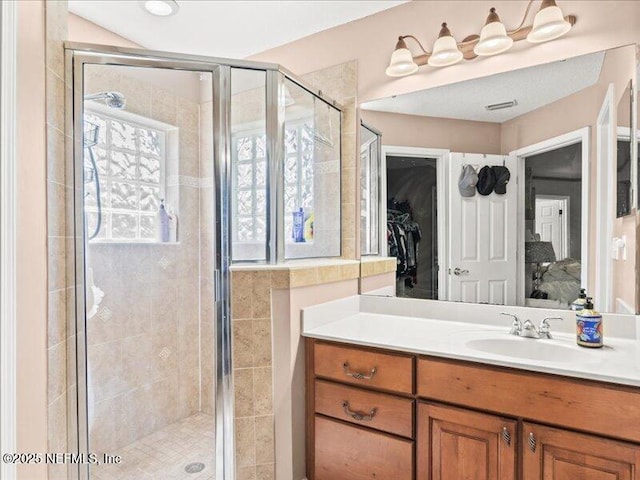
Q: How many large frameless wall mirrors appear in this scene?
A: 1